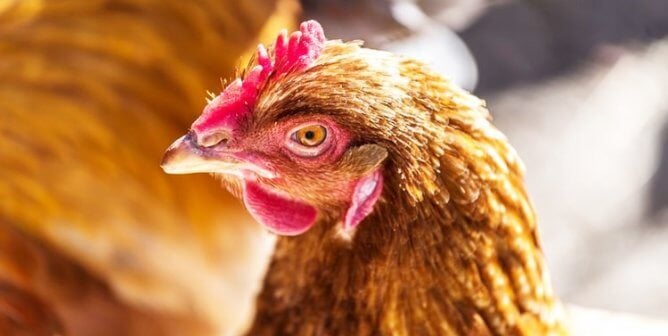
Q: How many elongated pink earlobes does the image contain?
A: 1